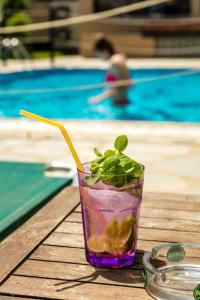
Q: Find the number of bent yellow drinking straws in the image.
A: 1